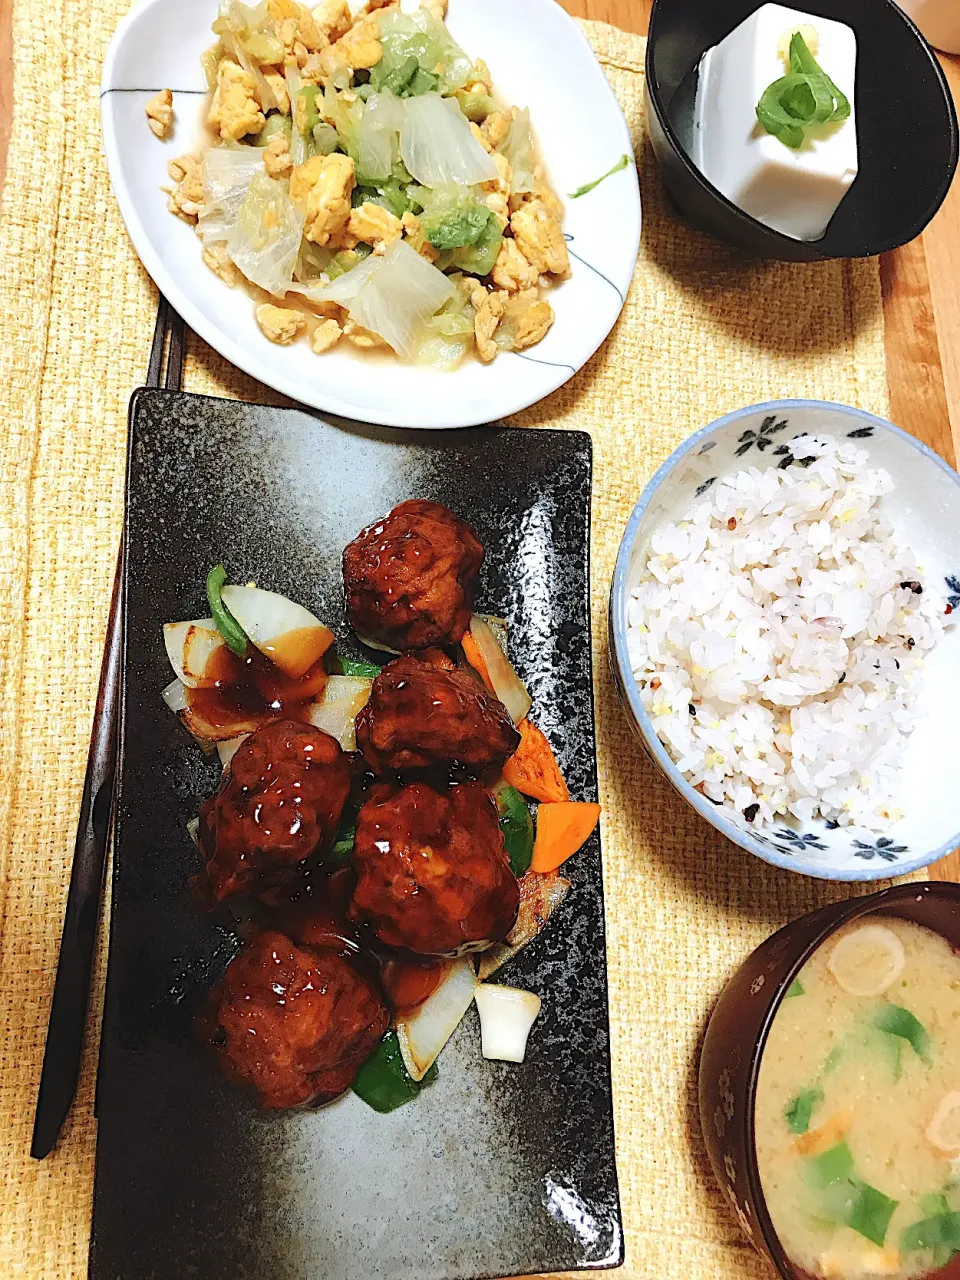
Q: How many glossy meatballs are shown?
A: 5